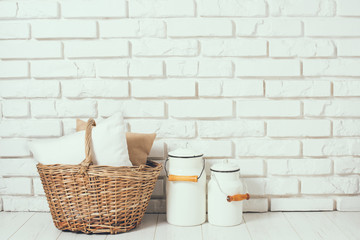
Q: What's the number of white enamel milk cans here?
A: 2